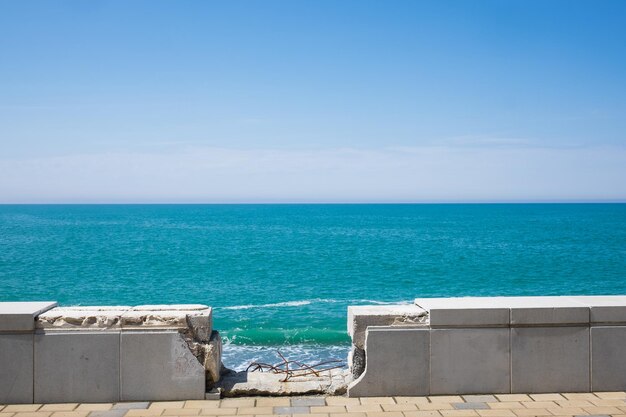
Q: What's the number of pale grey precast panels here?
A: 7